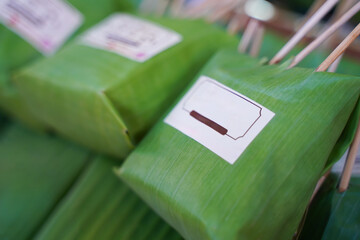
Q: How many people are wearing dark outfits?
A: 0